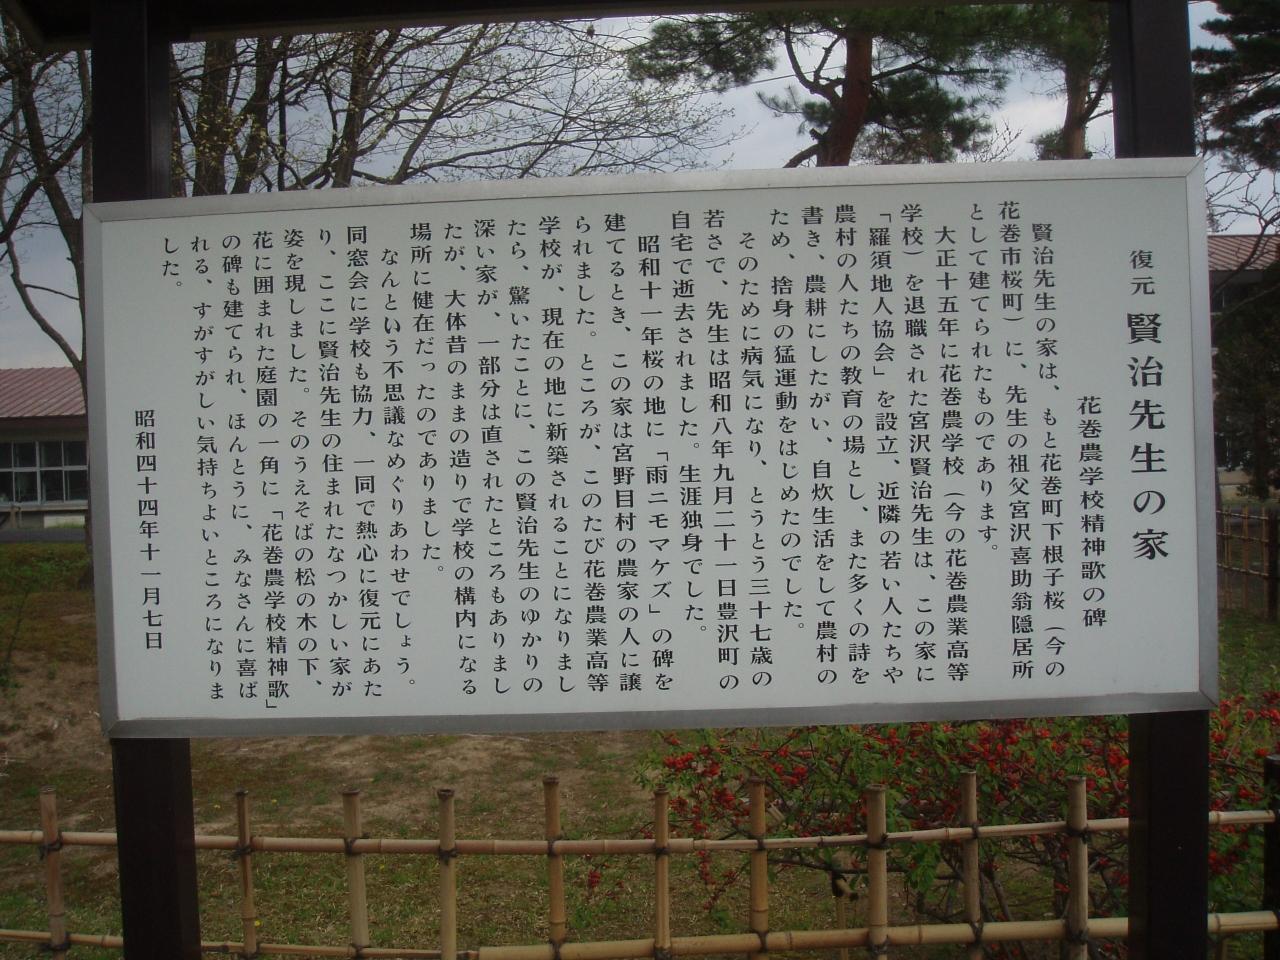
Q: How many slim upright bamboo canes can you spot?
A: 10